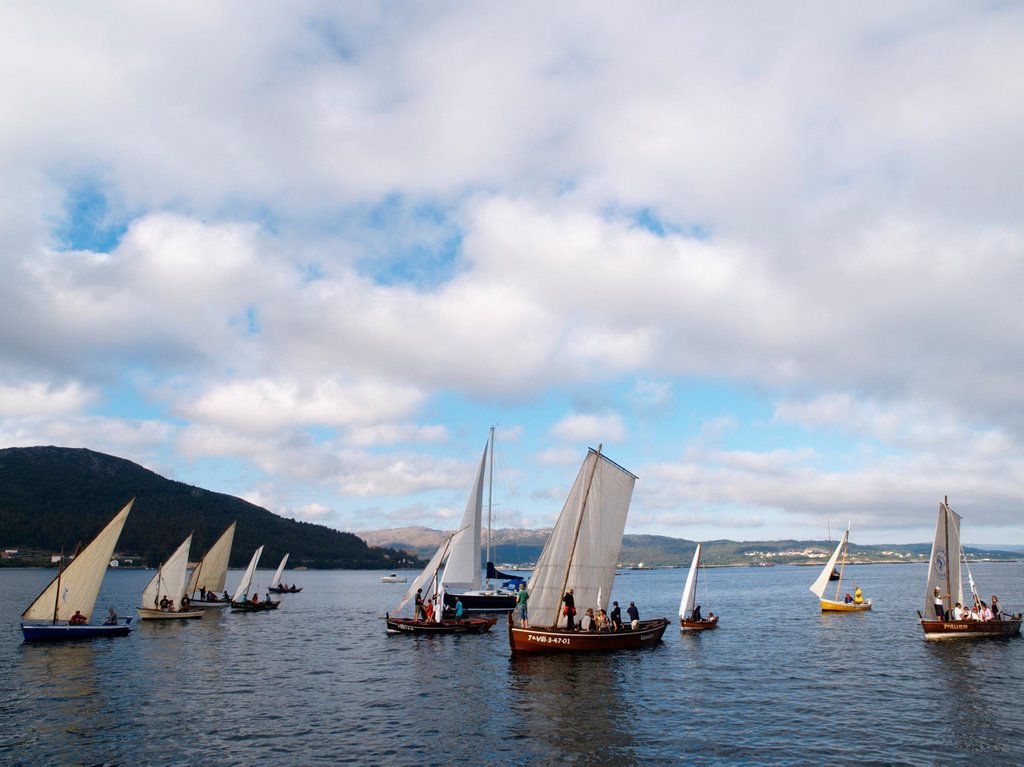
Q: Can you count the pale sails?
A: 11